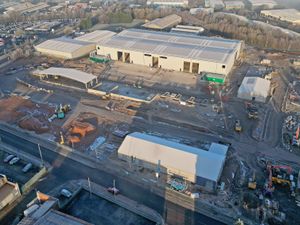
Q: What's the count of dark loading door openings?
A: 5